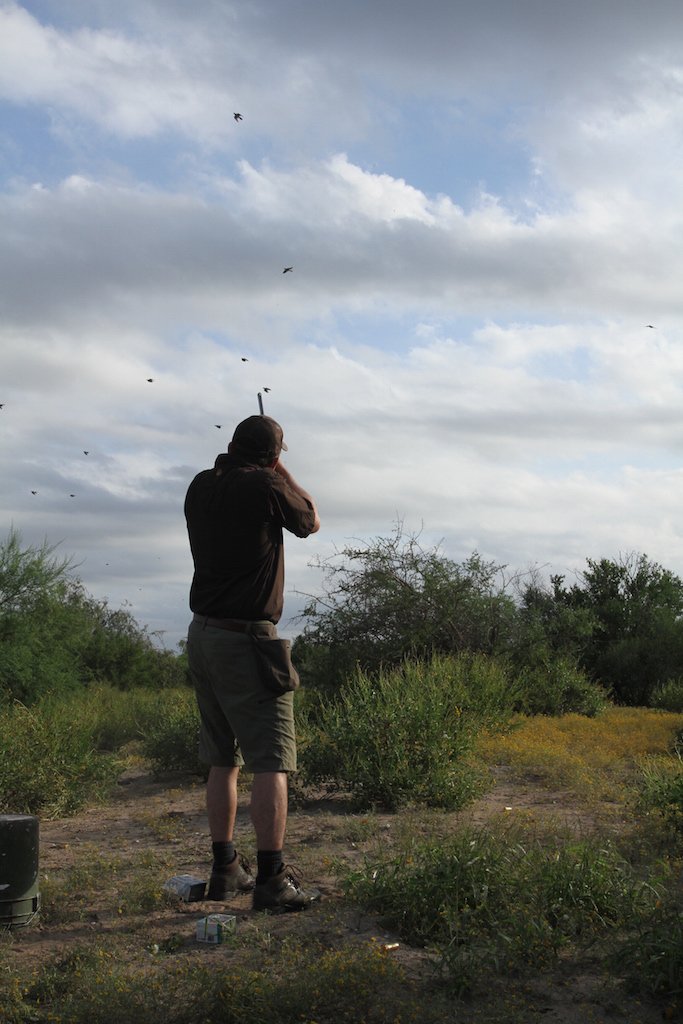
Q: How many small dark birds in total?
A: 11